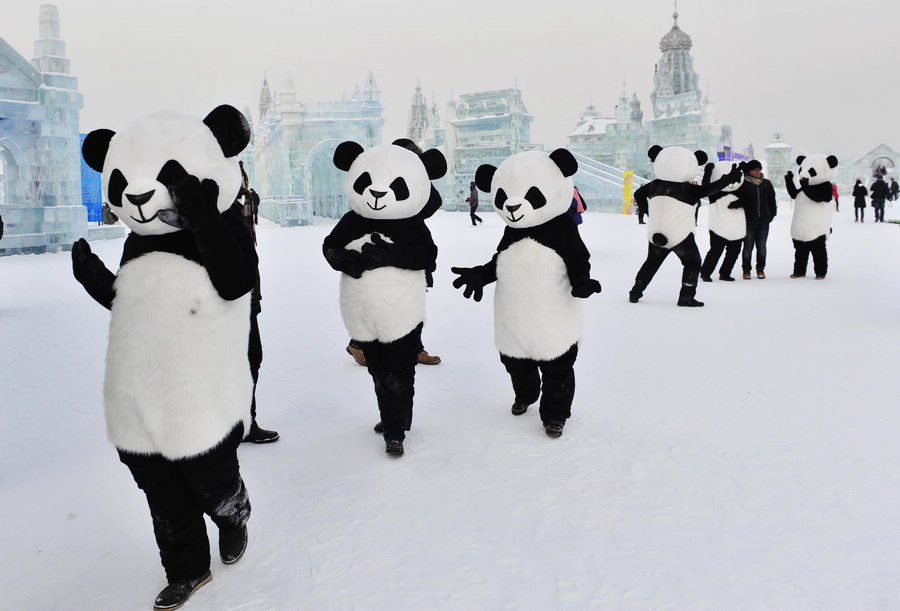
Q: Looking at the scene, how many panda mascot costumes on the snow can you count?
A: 6